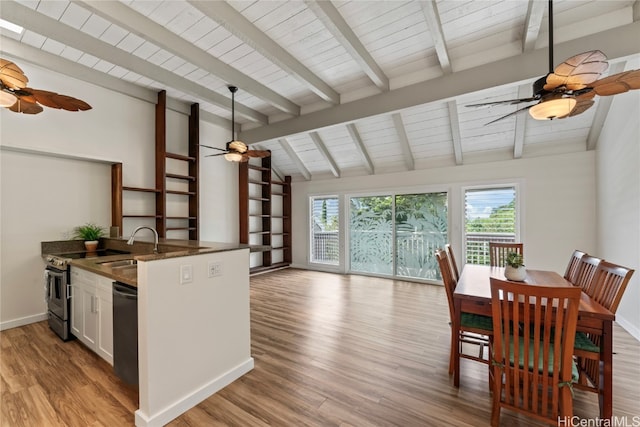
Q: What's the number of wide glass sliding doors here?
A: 2